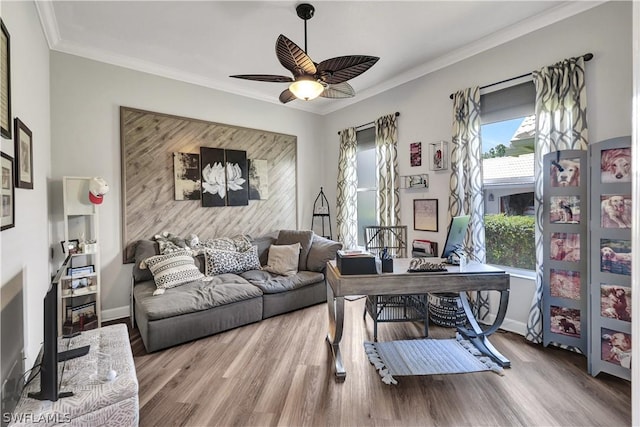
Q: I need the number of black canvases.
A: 2